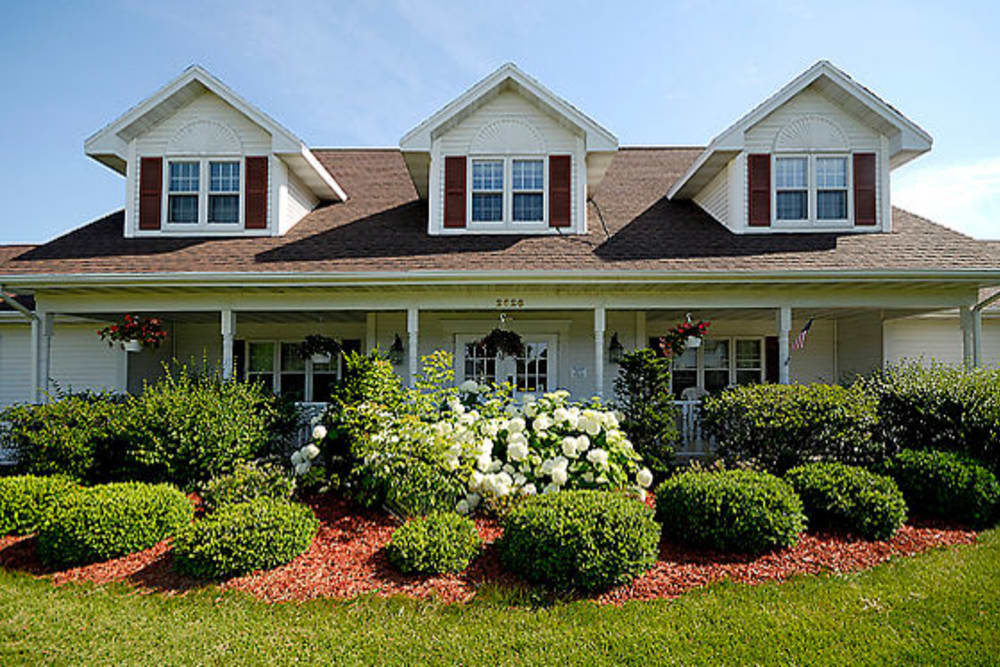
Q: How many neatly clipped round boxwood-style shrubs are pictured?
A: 8